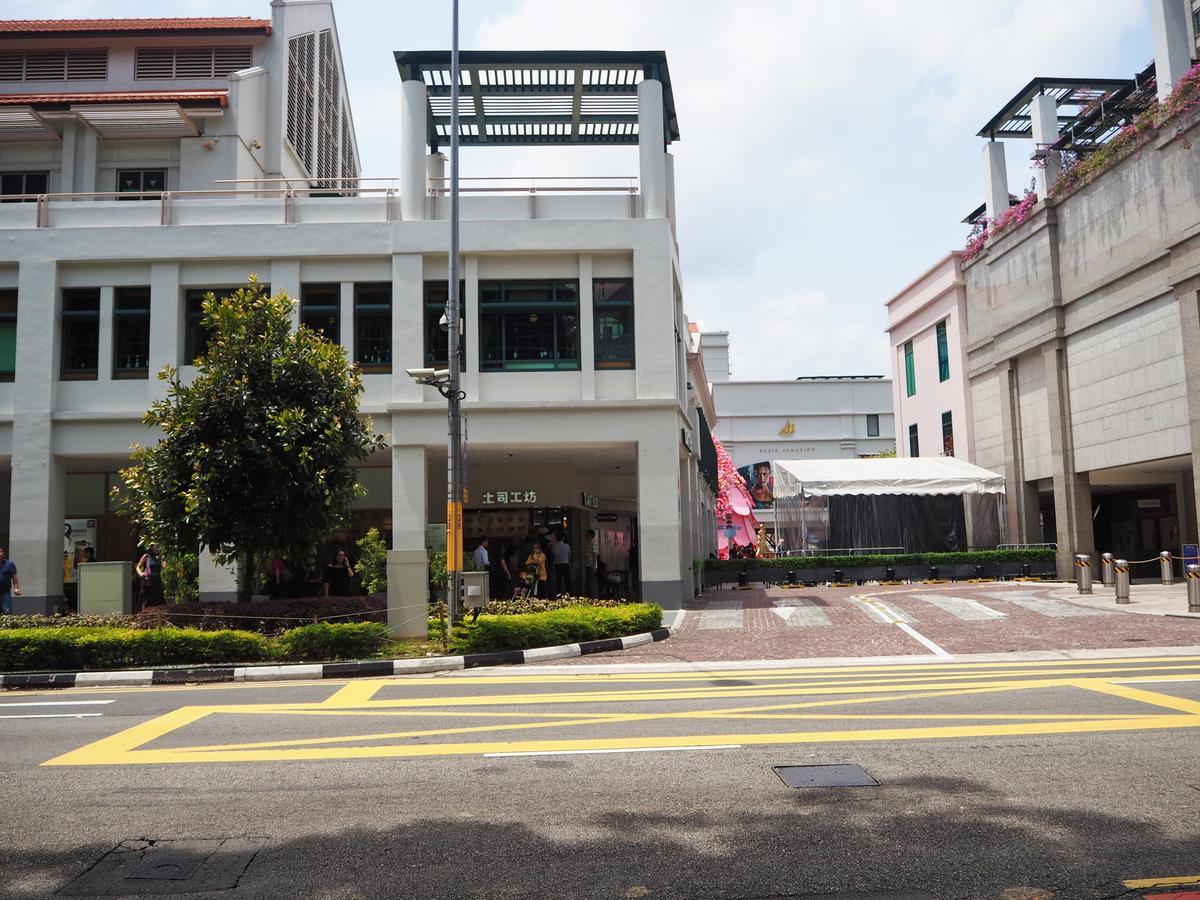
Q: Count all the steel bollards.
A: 5